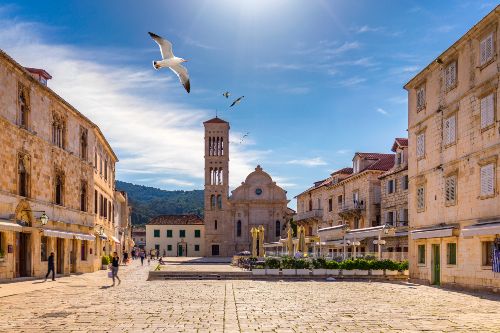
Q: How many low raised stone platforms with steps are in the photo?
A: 1